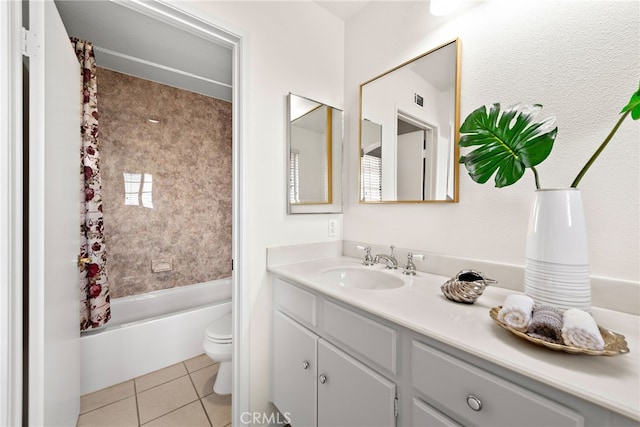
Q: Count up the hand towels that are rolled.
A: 3